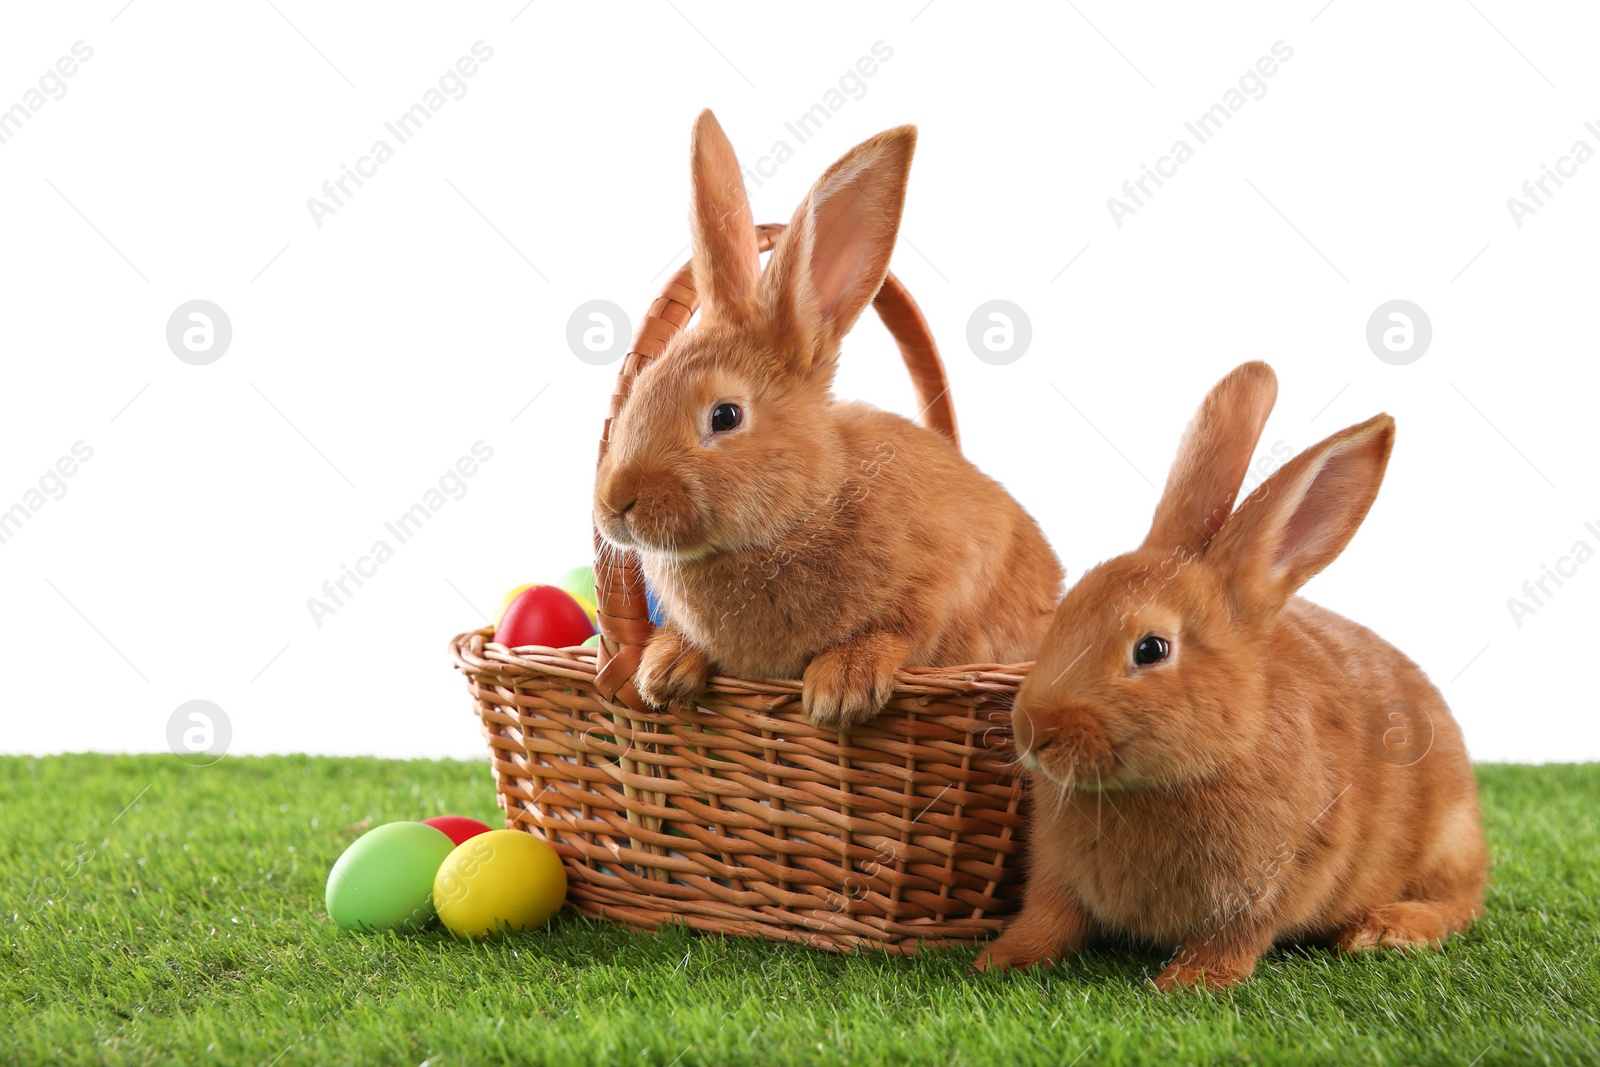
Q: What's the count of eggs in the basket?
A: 5